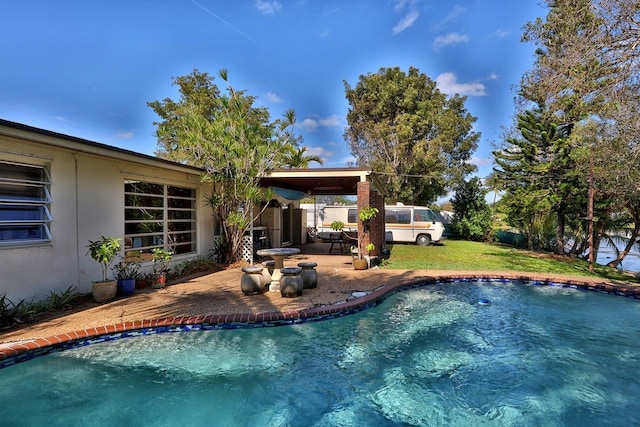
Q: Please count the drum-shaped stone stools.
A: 4